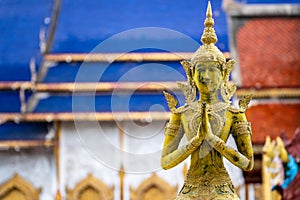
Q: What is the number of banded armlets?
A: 2